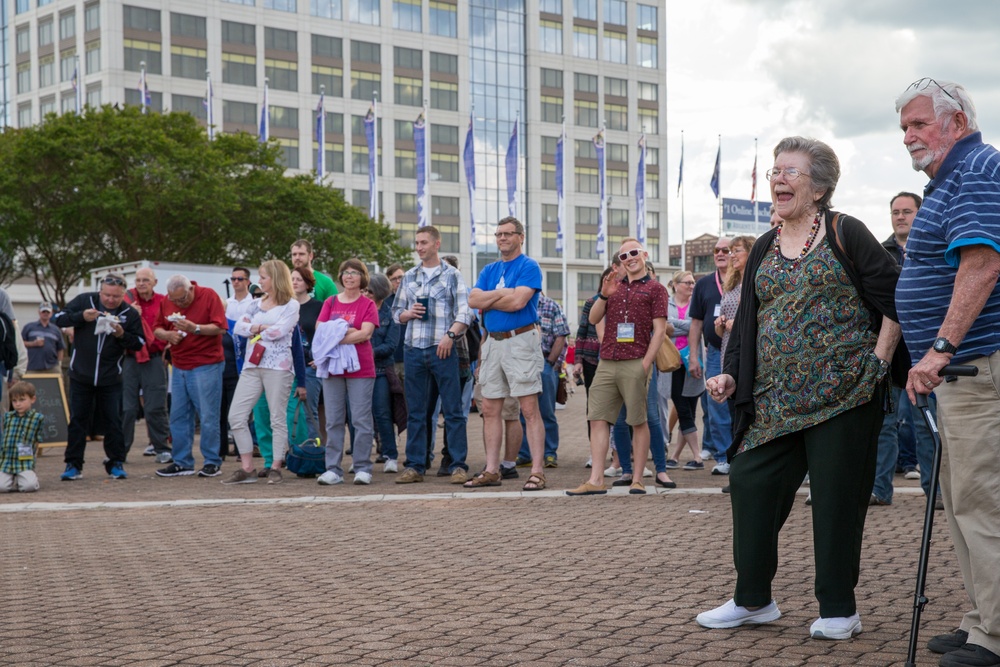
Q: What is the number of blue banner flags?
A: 12